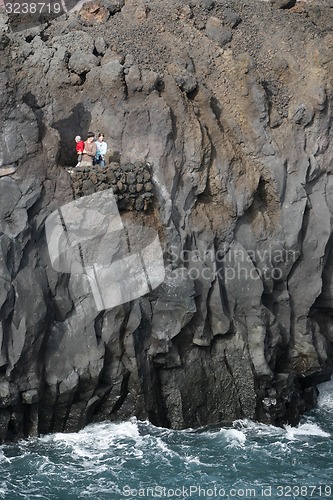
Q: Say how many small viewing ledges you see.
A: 1